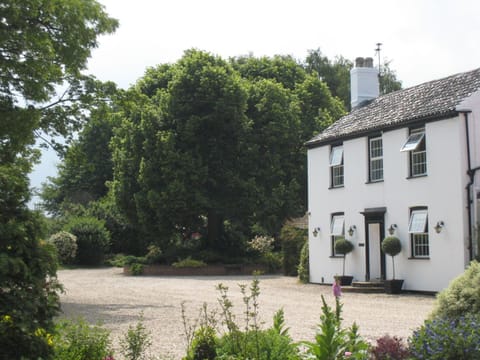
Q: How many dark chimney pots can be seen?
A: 2